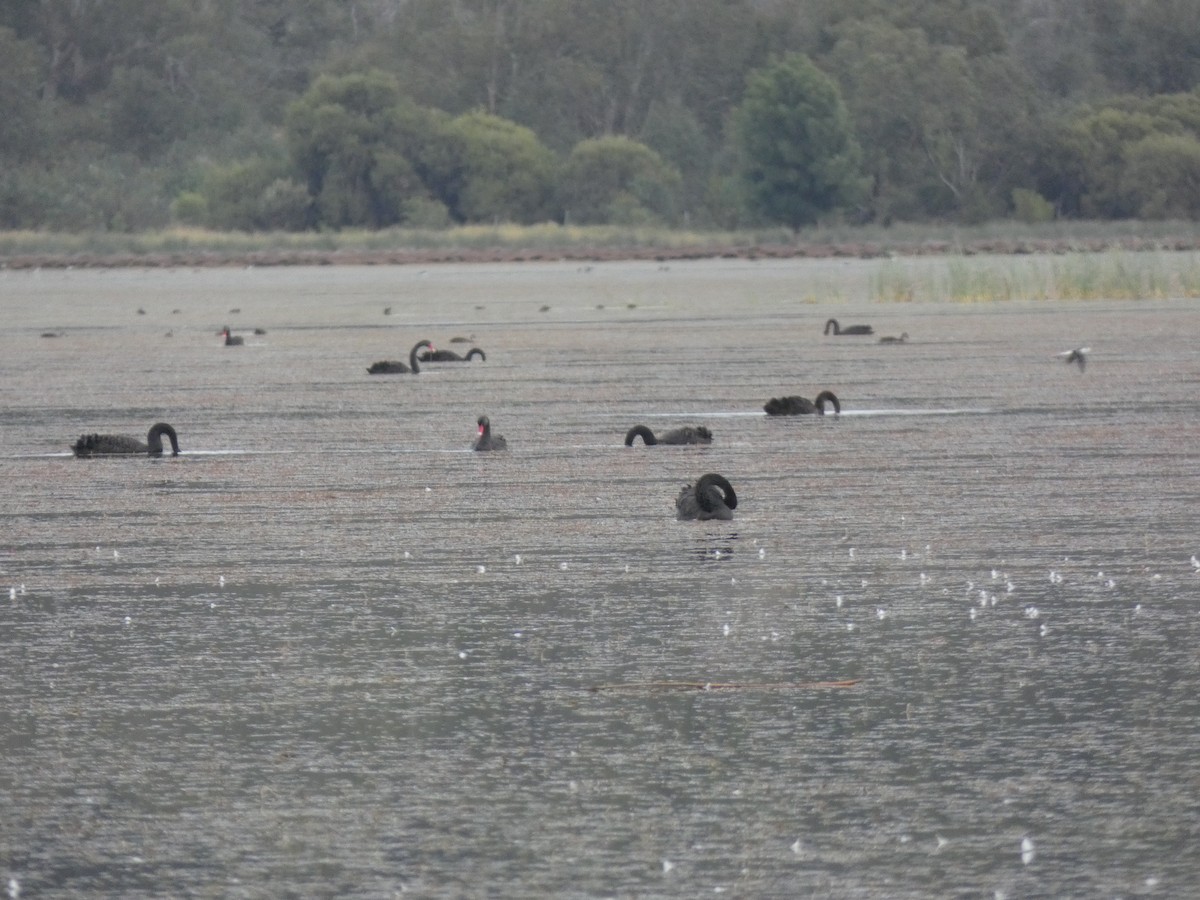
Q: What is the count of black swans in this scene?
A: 9